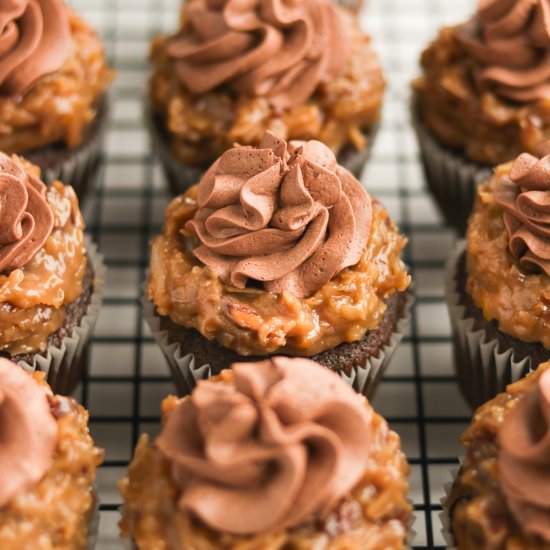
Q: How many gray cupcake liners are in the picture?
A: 9